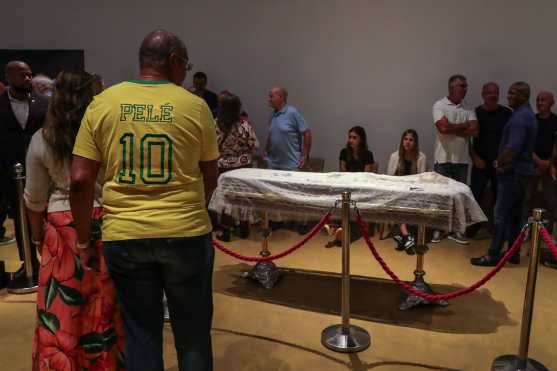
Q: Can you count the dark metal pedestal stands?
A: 2